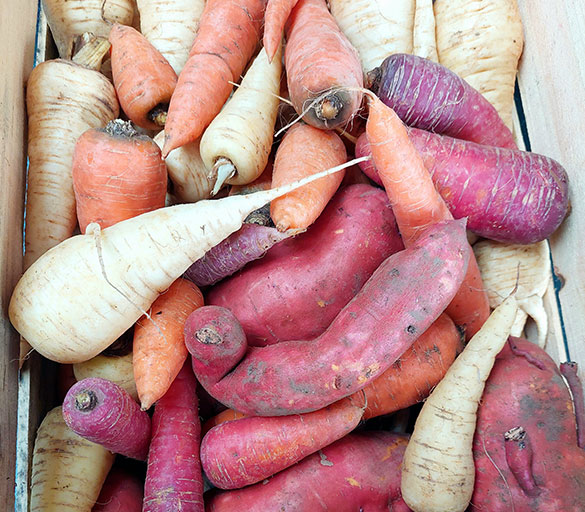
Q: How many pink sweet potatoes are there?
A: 4